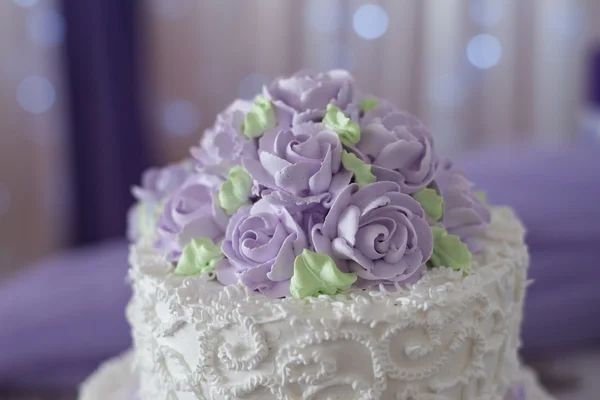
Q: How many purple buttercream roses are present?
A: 9